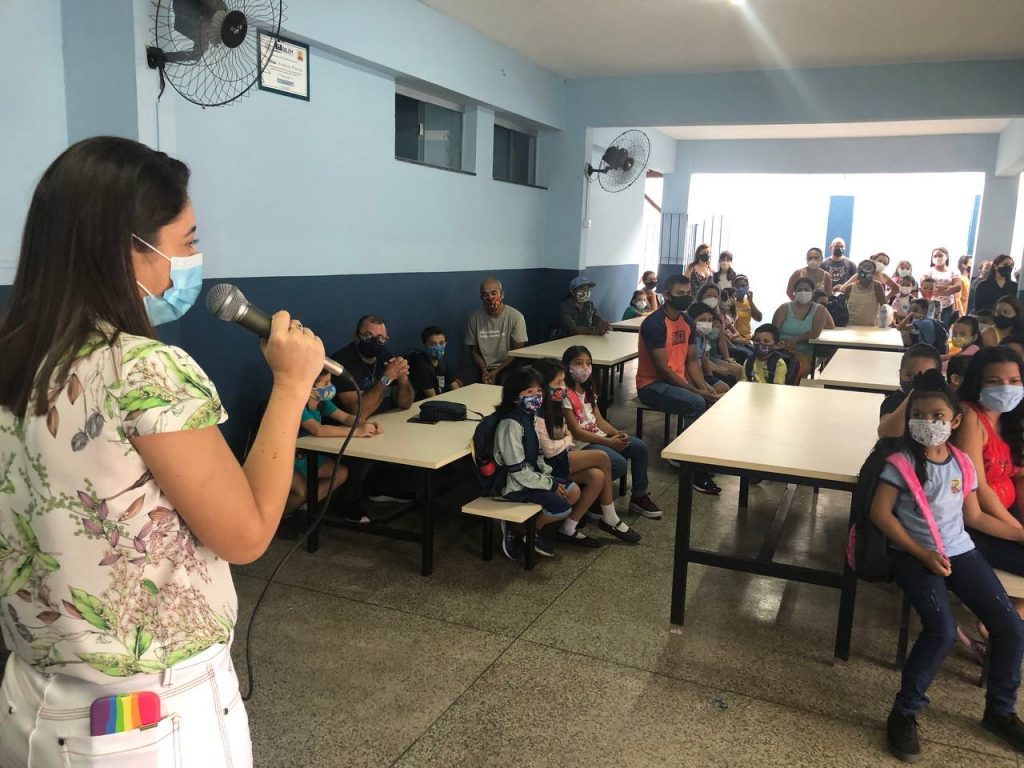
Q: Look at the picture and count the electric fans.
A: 2